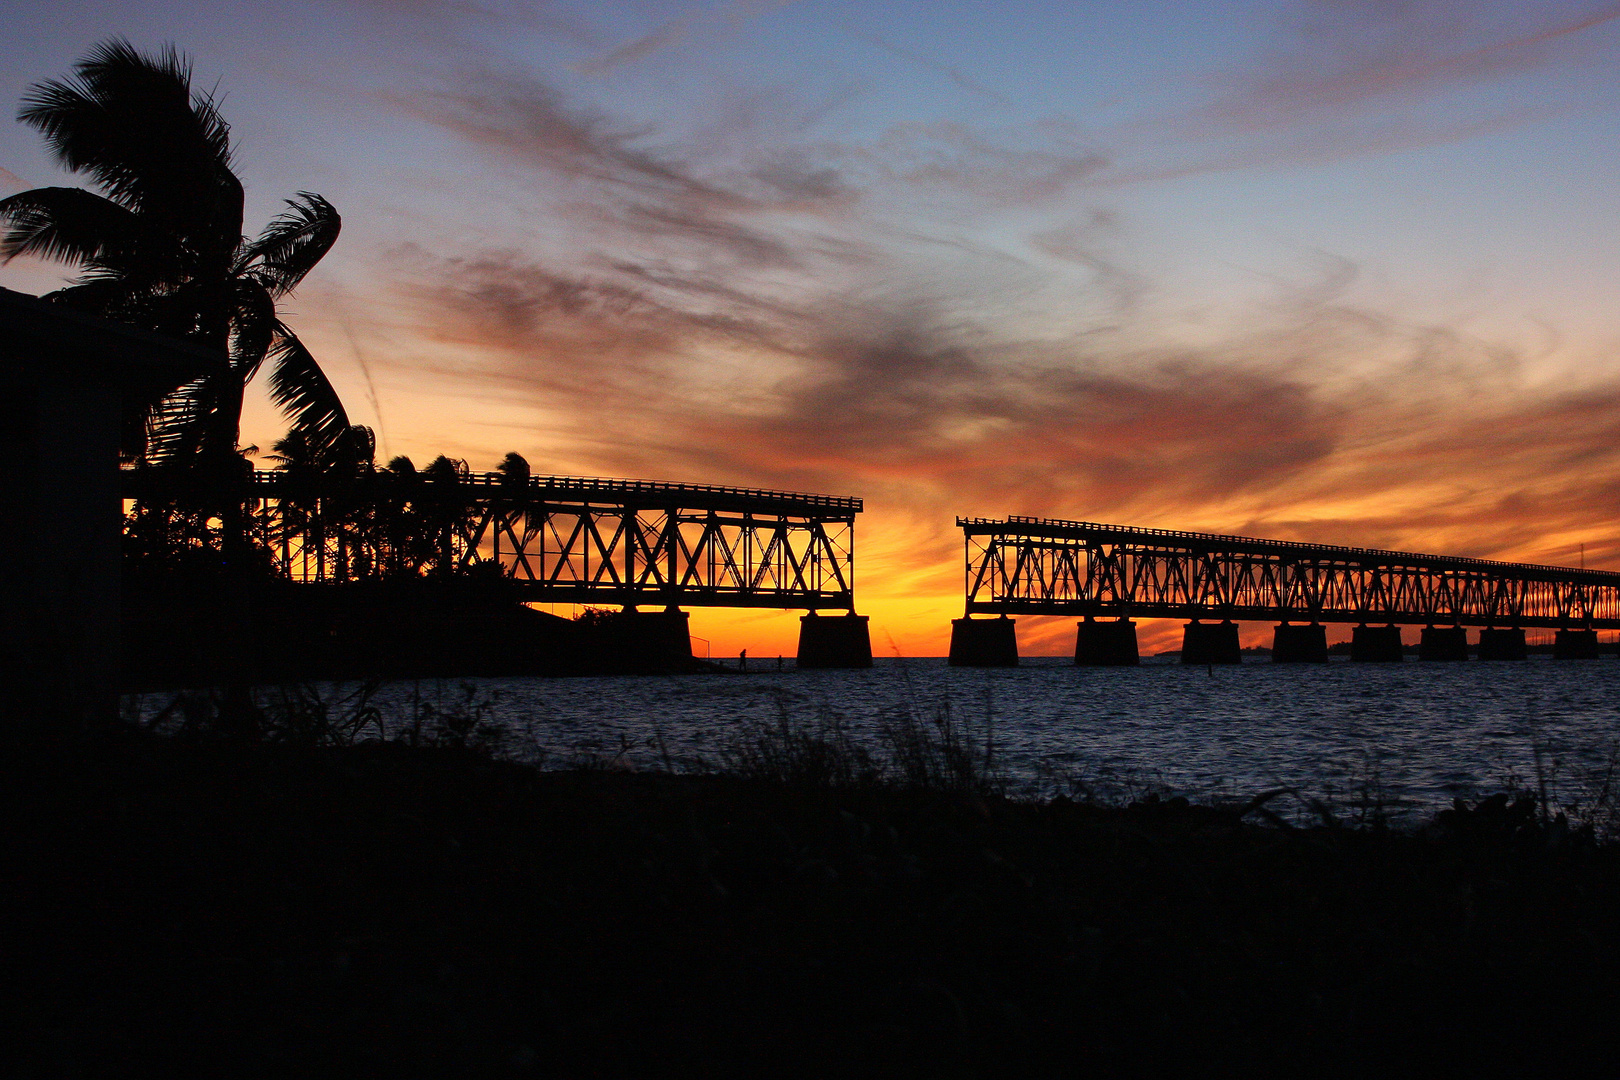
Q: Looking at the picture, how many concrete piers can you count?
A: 10